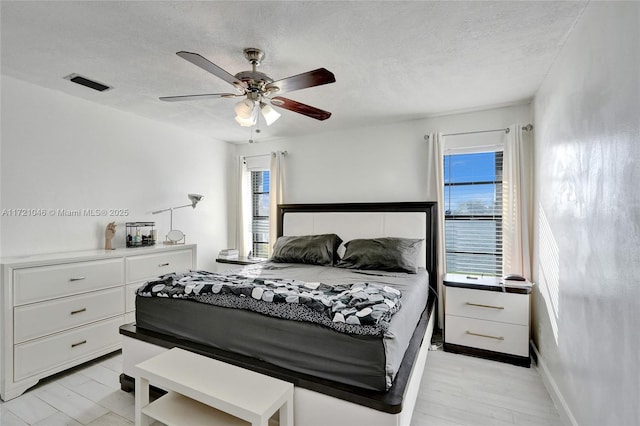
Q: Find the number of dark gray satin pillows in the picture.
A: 2